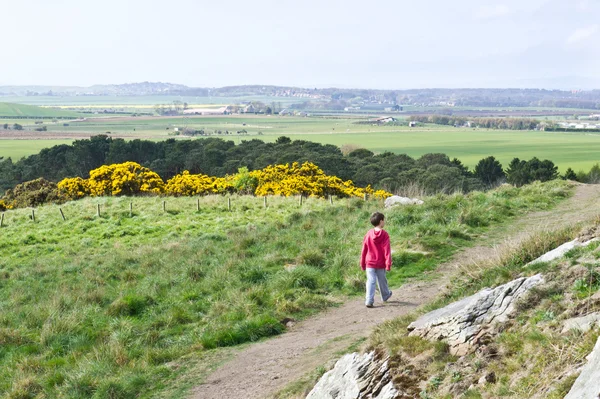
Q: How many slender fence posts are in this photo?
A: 12